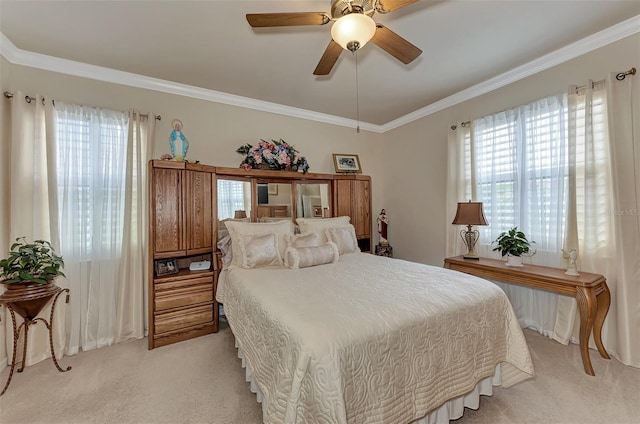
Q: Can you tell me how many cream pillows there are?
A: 6